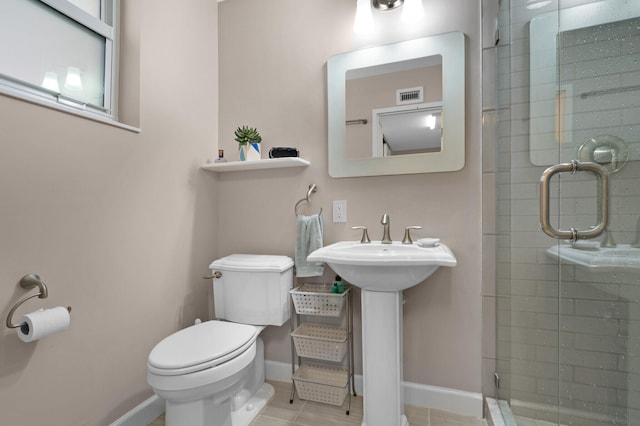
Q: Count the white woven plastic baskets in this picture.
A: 3